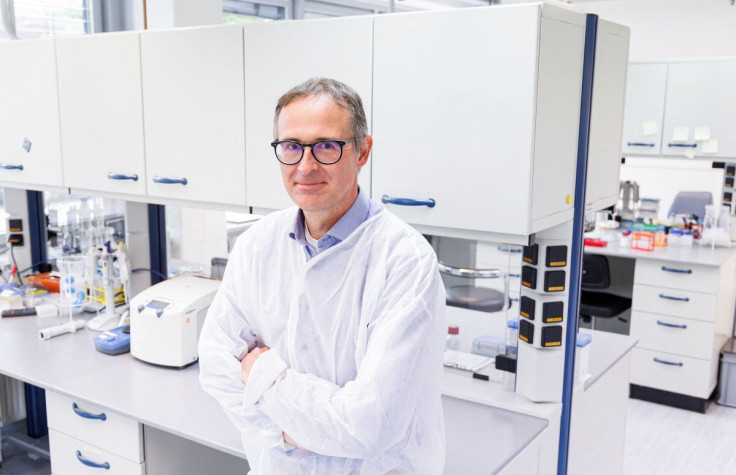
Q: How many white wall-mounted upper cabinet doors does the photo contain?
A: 7